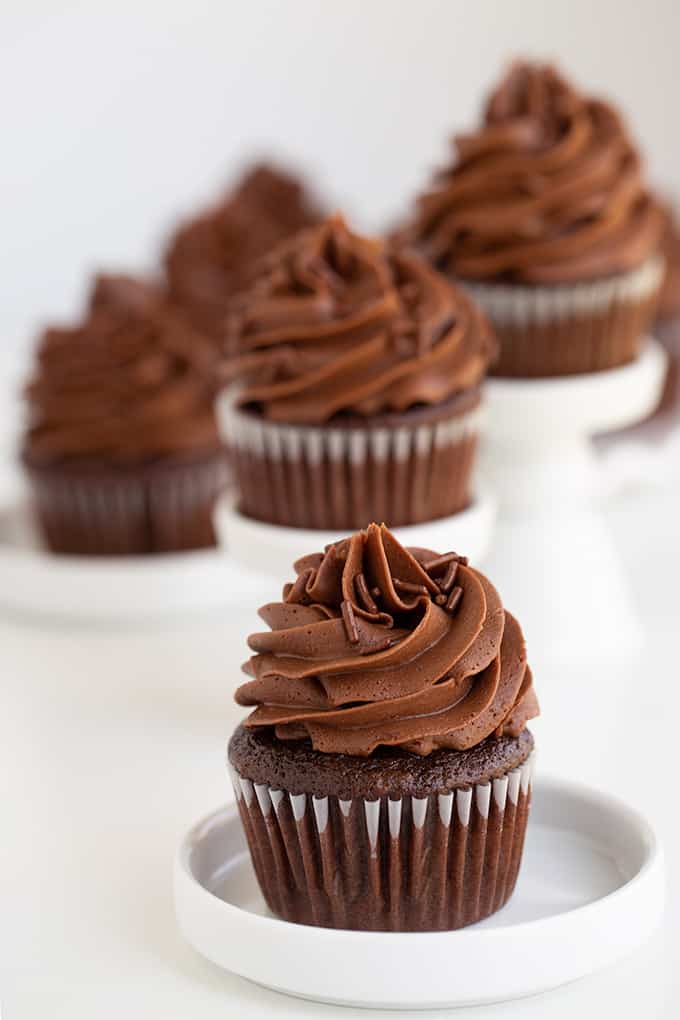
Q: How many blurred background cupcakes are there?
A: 5